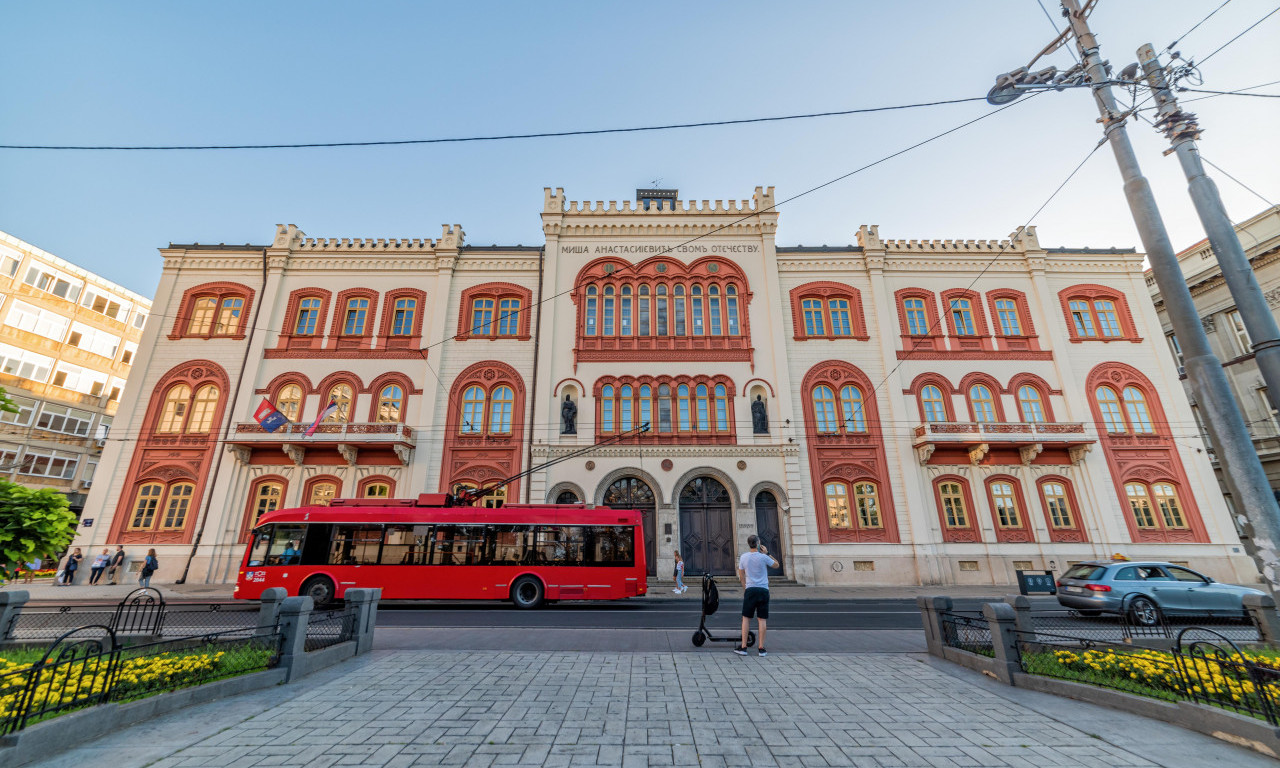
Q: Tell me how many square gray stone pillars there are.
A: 8